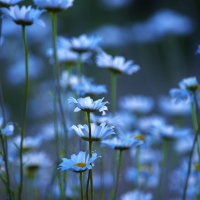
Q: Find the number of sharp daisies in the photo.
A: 3